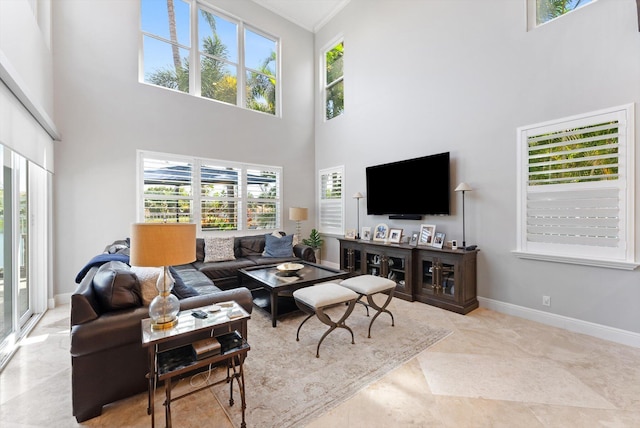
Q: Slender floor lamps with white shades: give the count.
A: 2